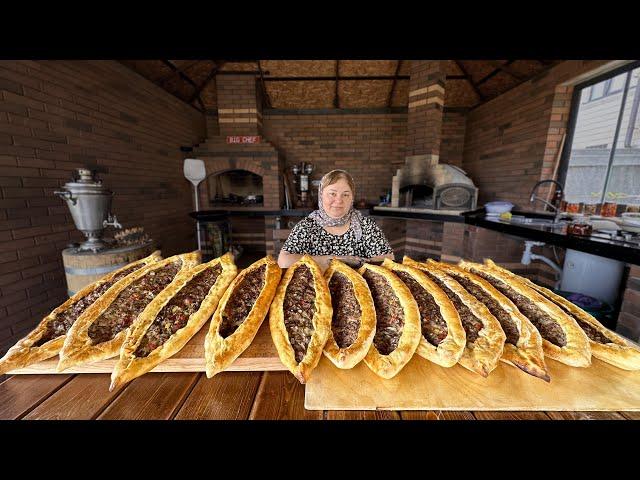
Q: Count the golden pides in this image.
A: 12